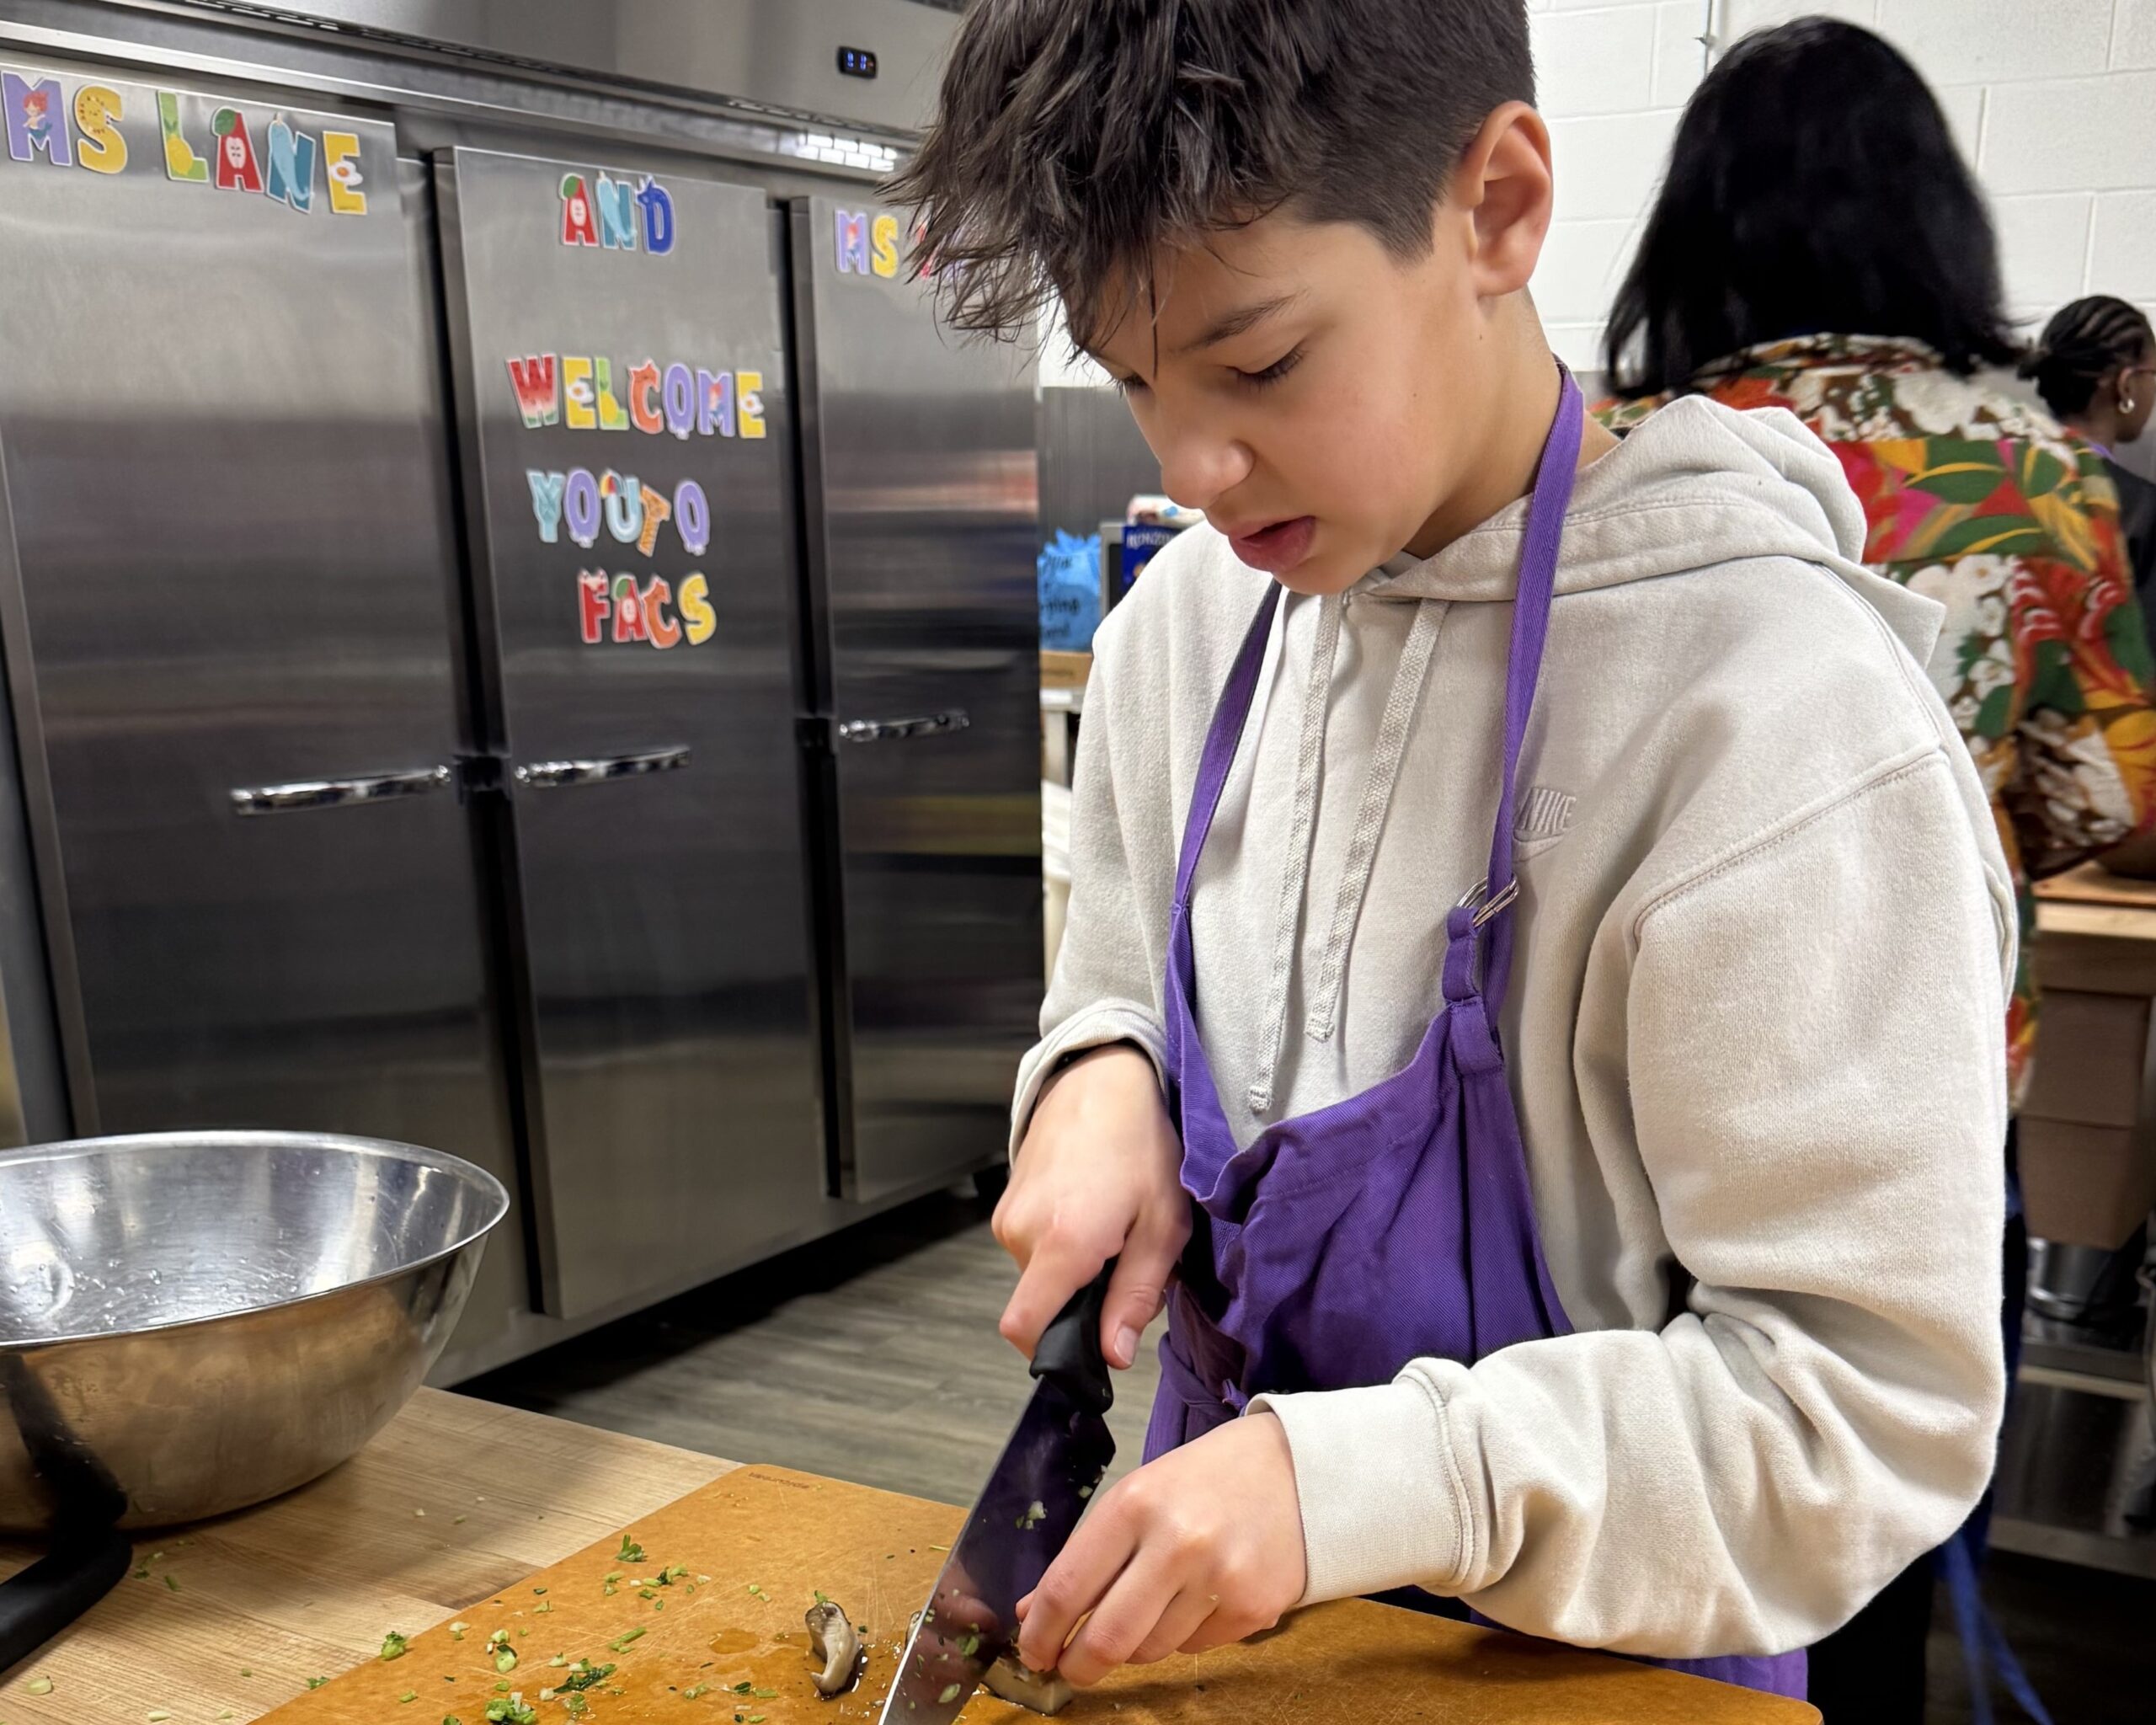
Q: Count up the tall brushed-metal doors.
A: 3